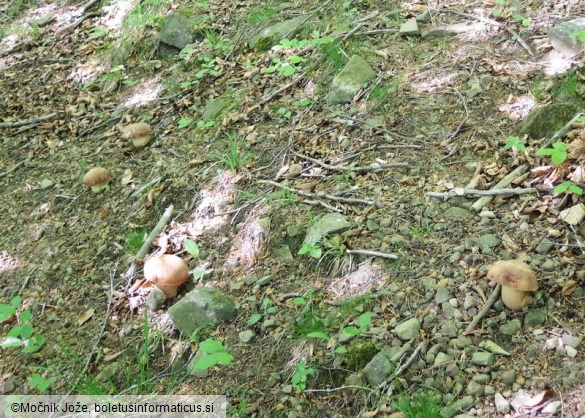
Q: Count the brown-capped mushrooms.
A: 4